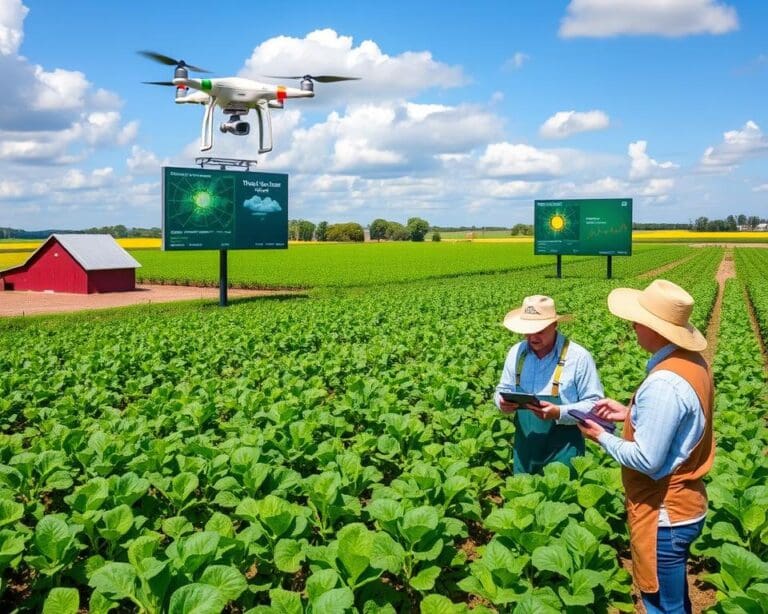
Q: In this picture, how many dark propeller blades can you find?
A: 5